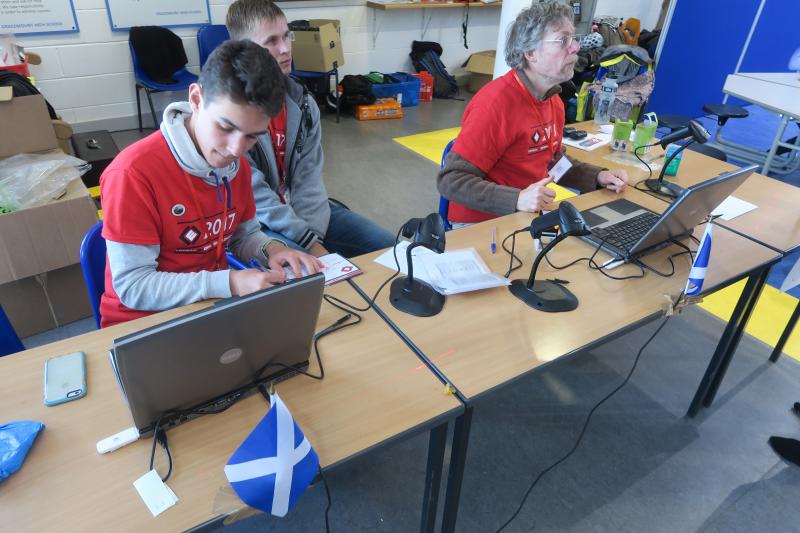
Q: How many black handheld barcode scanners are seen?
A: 3